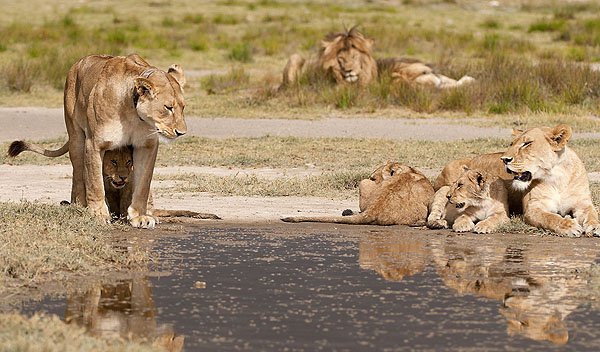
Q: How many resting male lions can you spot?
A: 1